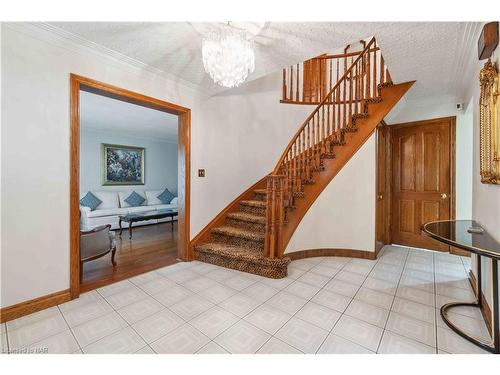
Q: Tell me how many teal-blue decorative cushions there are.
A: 3